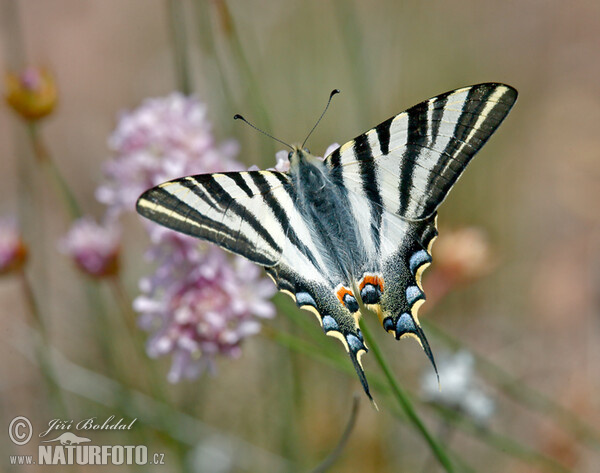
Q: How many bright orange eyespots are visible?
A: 2